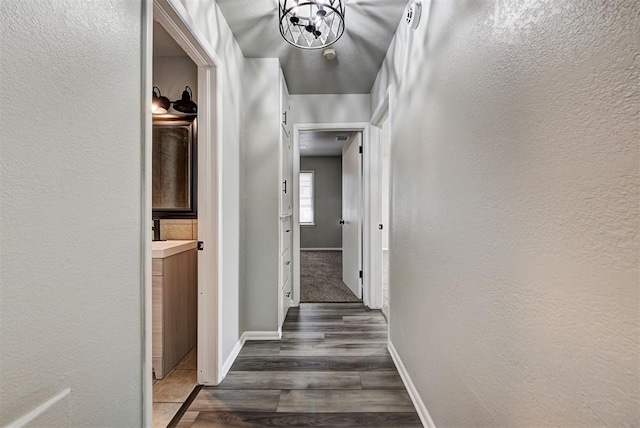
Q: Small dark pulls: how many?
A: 5